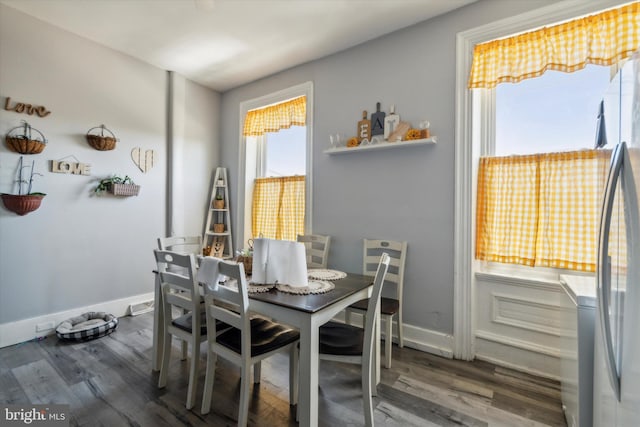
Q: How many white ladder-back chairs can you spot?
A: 6